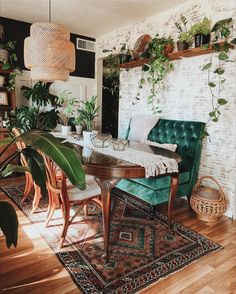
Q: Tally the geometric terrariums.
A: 2